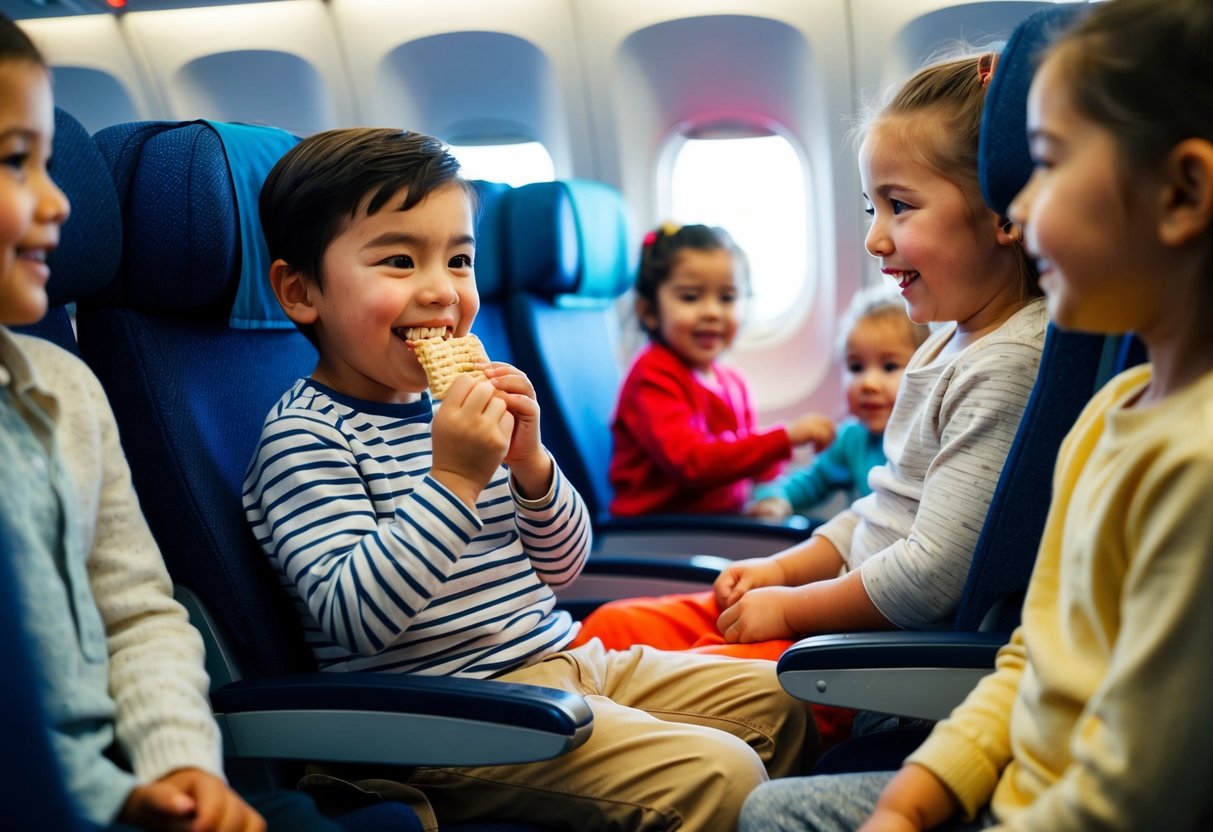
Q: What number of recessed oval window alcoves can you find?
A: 5